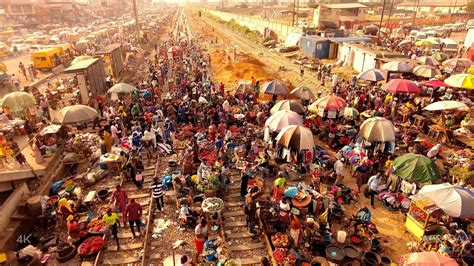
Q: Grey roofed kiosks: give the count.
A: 2